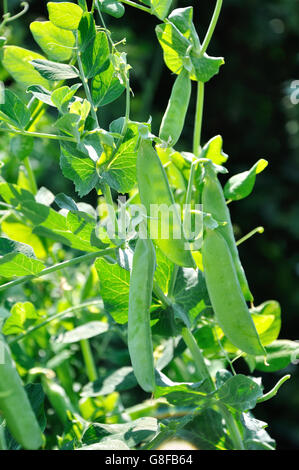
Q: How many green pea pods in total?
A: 6